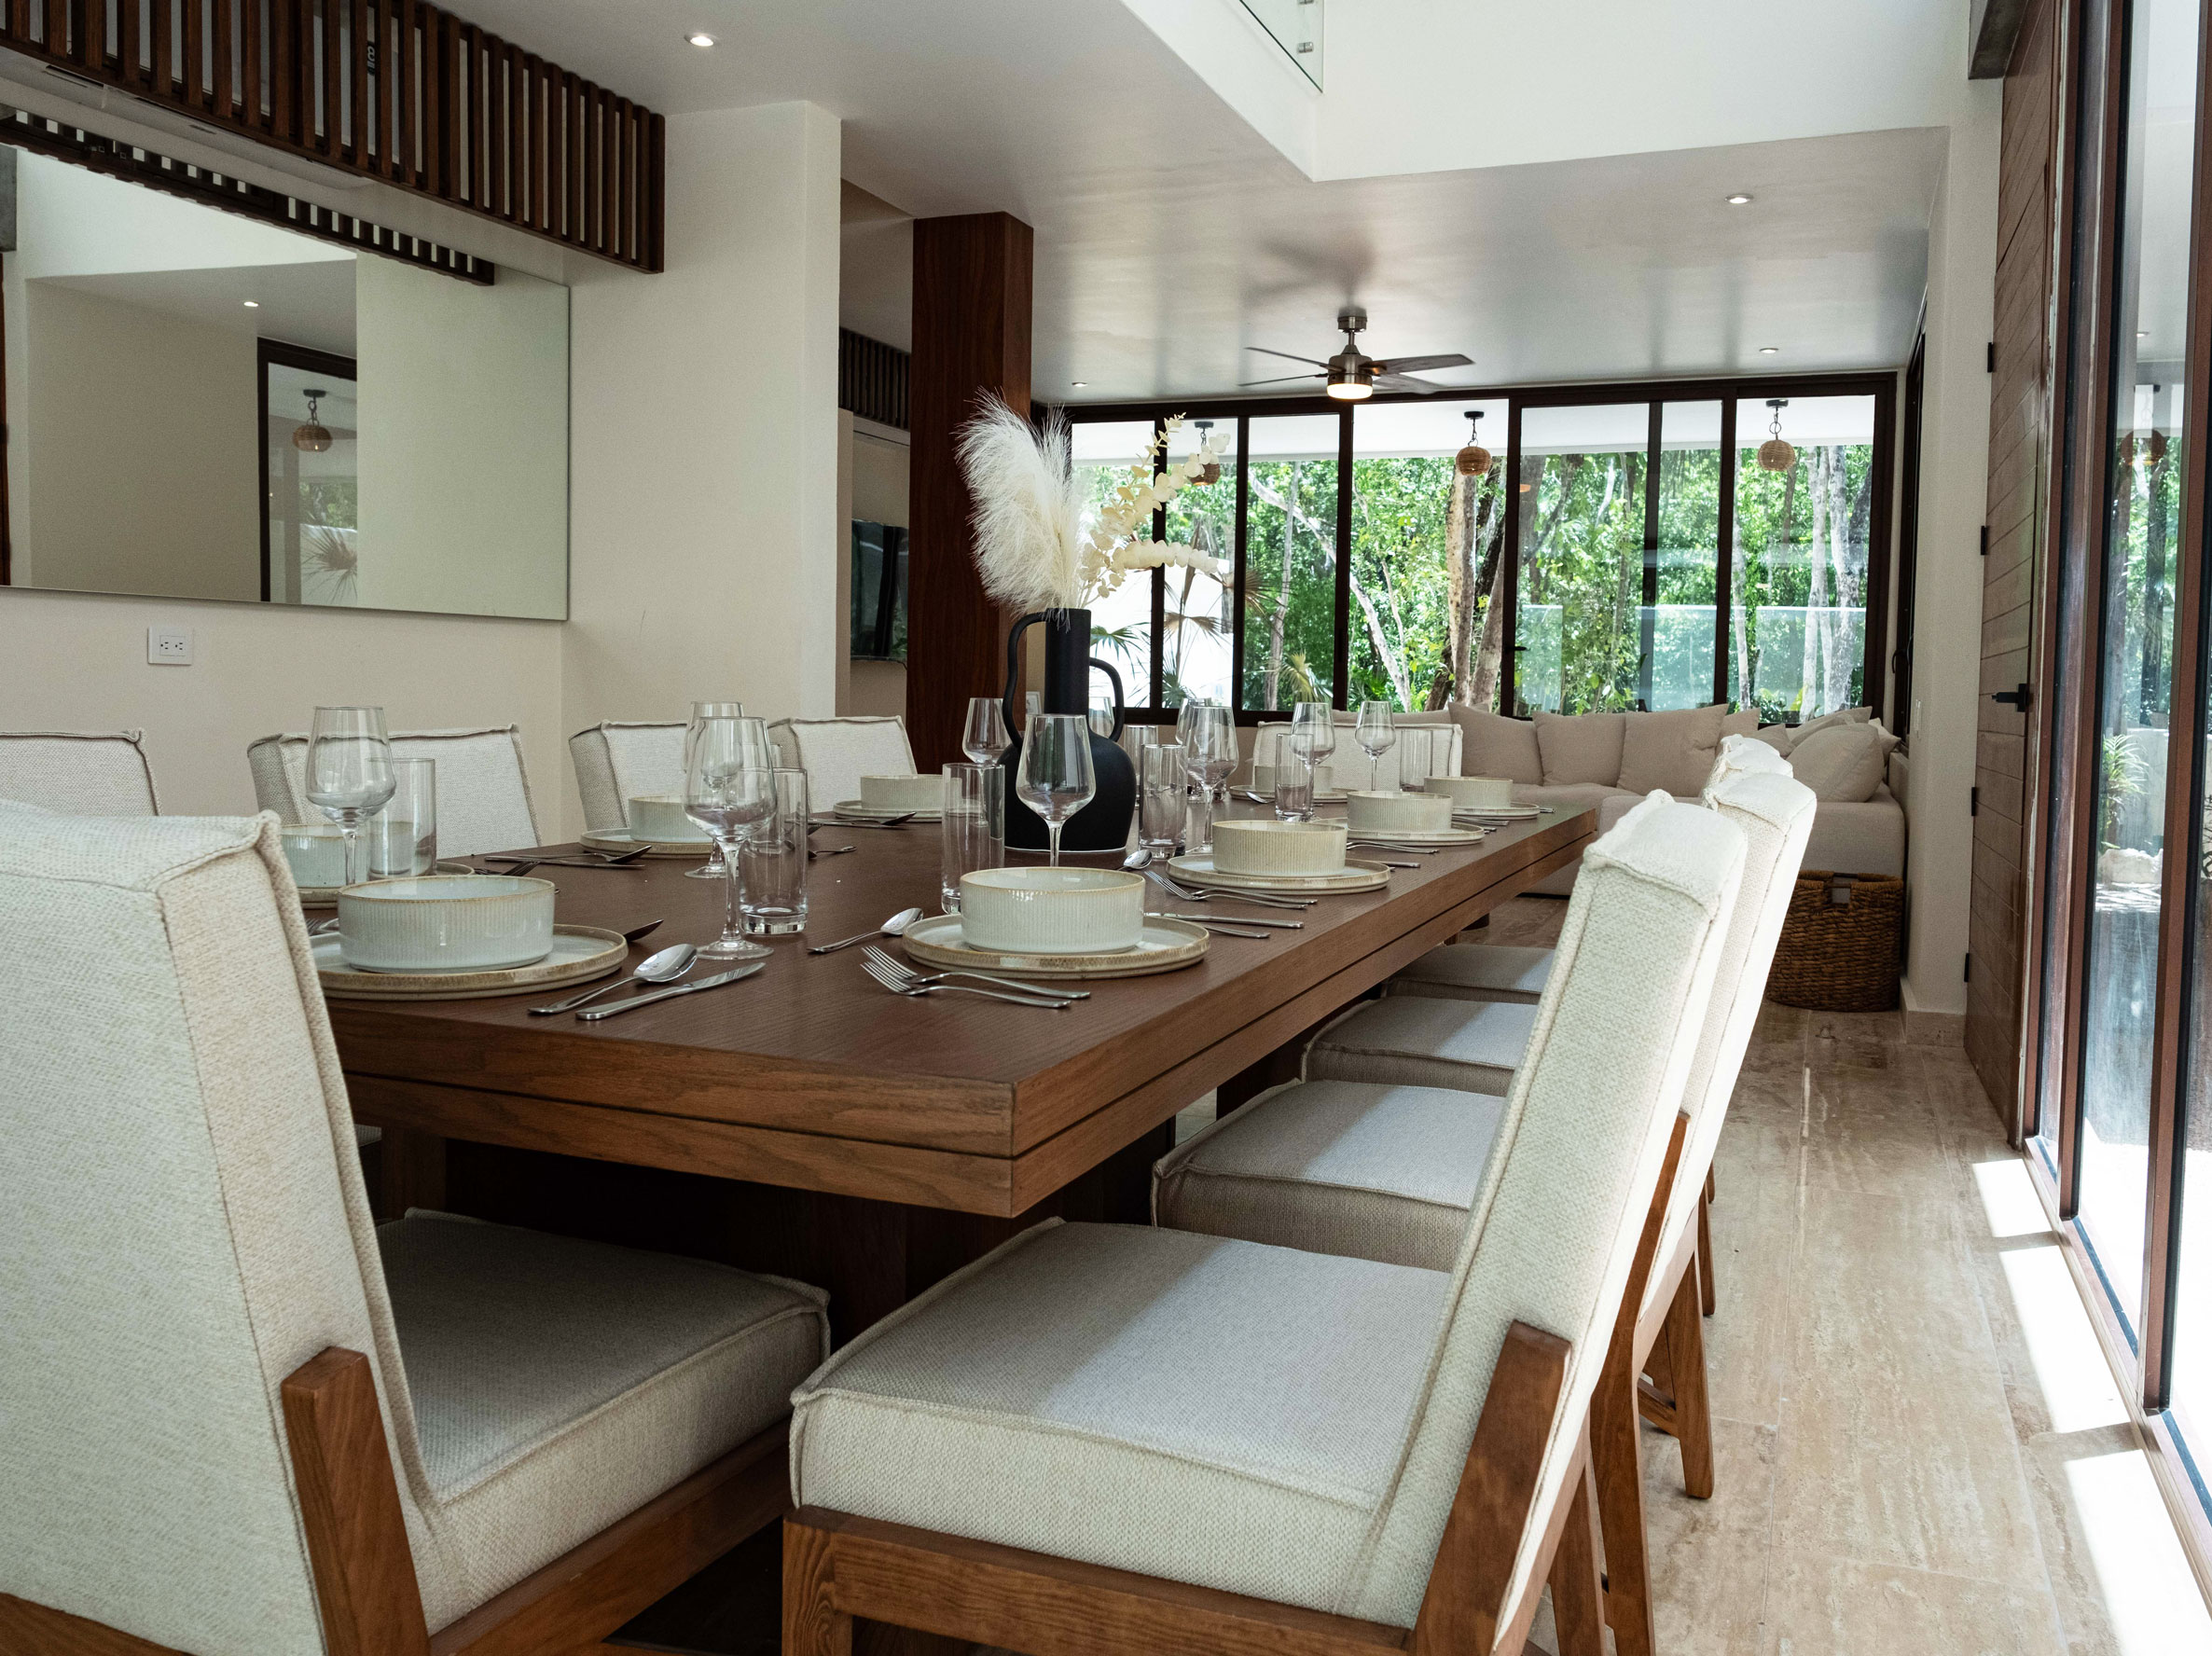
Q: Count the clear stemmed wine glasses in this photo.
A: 10